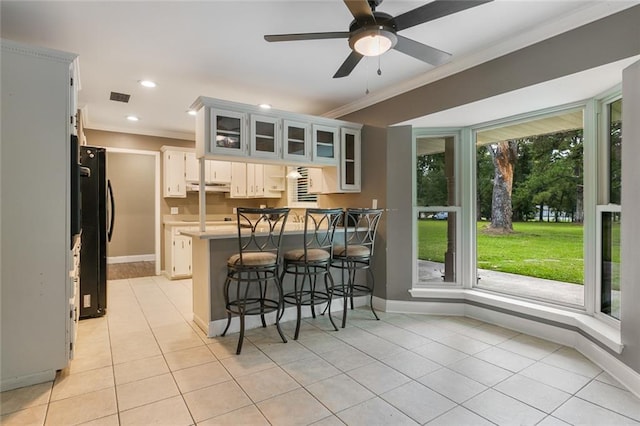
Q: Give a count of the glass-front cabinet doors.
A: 5